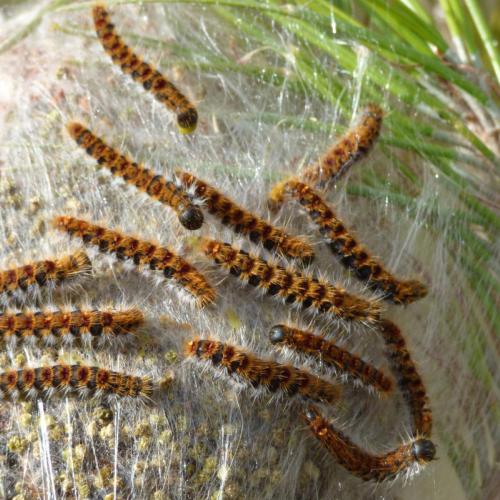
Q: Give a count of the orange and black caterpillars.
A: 14